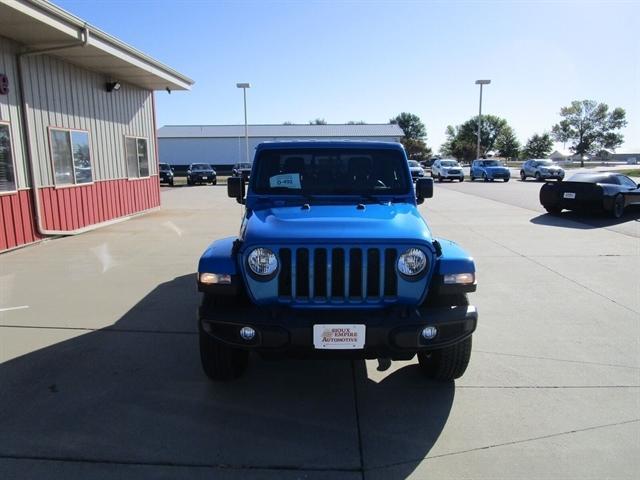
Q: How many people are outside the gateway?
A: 0